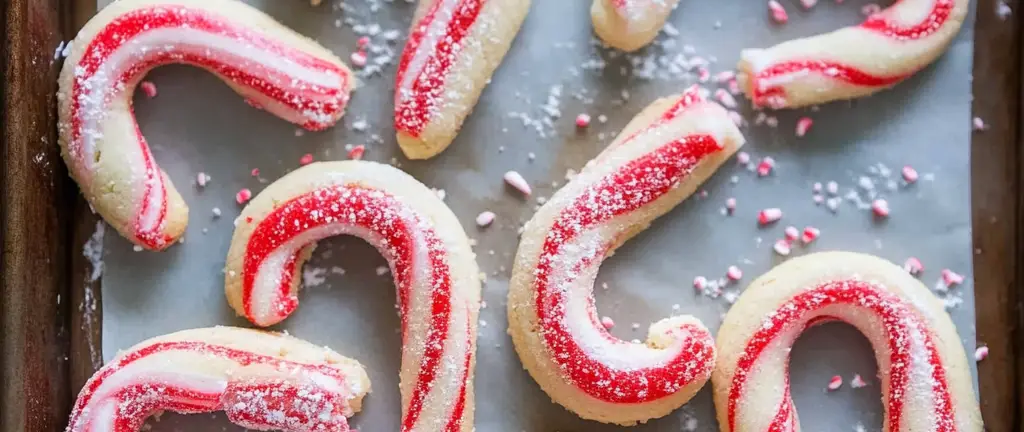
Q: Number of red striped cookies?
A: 8